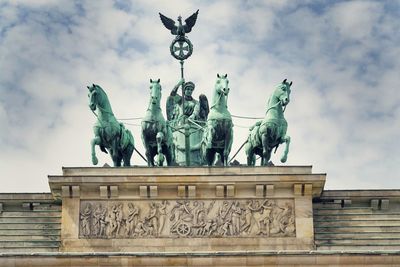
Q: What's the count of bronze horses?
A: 4